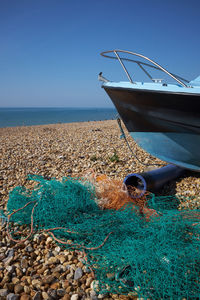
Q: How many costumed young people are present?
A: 0